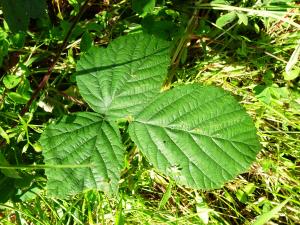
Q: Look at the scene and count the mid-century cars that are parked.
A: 0